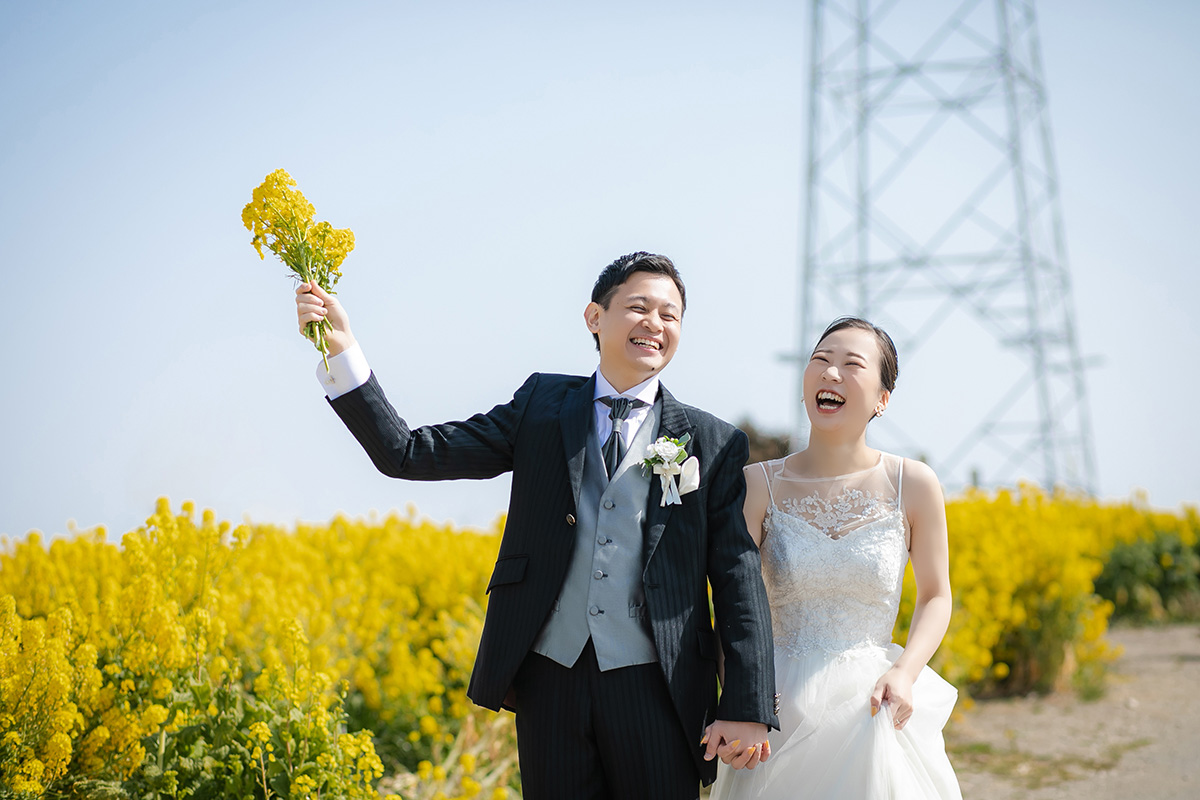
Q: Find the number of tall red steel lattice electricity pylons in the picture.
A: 0